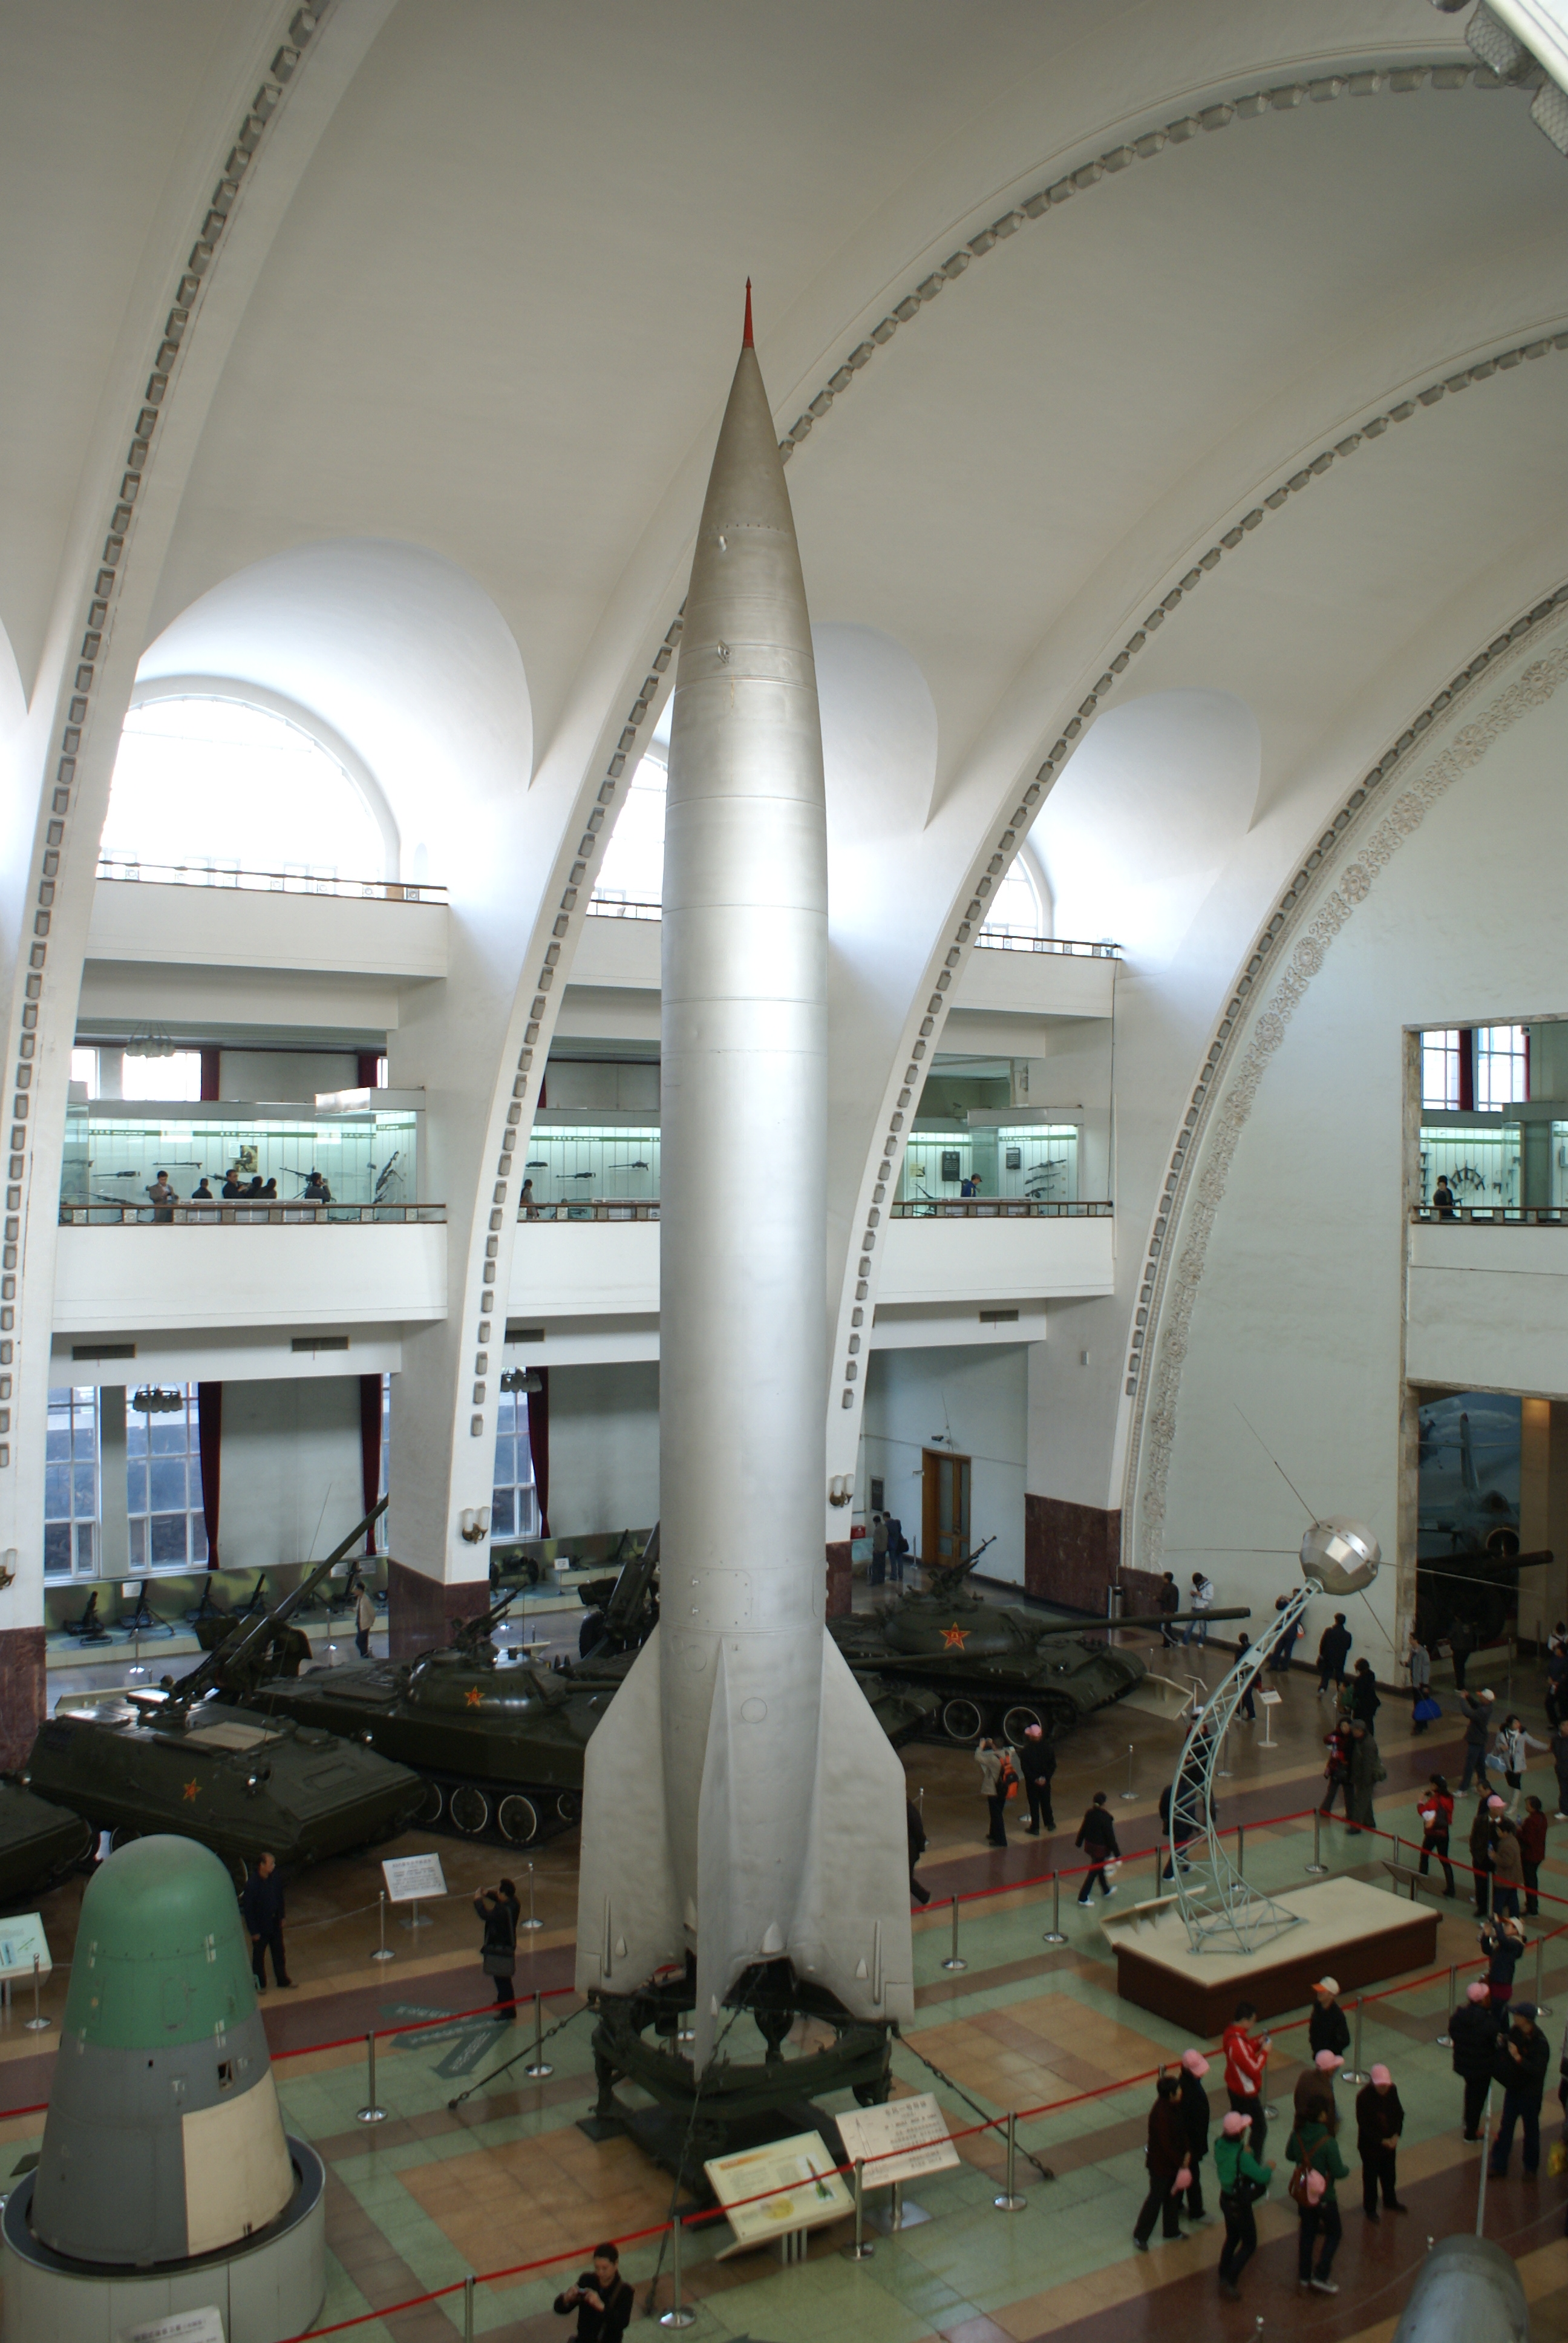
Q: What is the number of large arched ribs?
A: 4